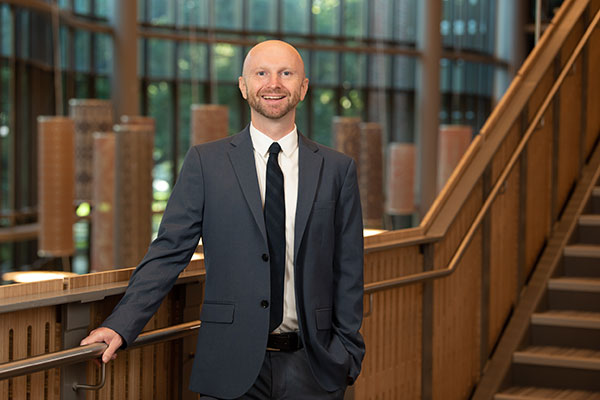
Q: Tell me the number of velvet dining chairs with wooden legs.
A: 0